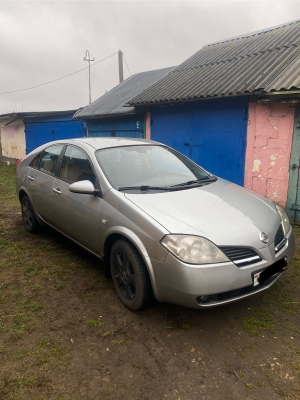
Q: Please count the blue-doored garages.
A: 3